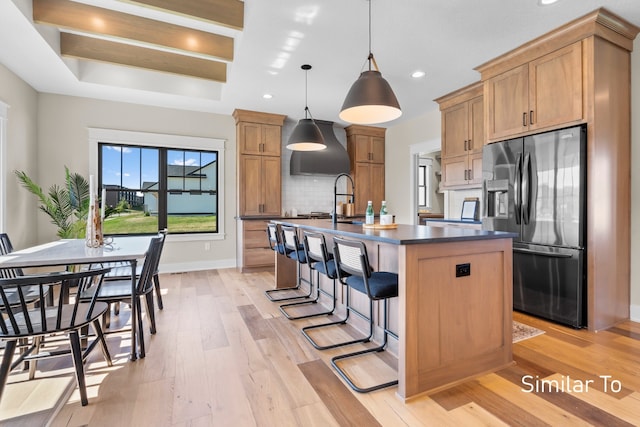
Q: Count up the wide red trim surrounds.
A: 0